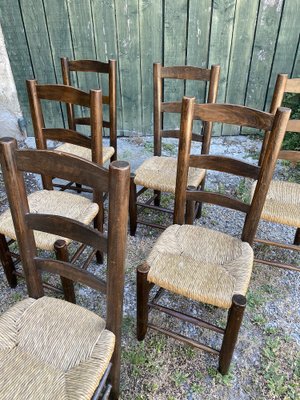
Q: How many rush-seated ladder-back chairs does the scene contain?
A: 6